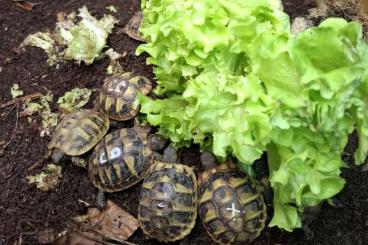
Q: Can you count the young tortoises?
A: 6